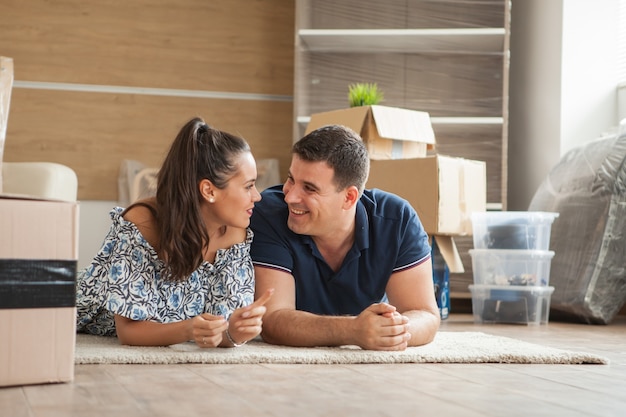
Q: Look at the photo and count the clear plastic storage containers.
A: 3